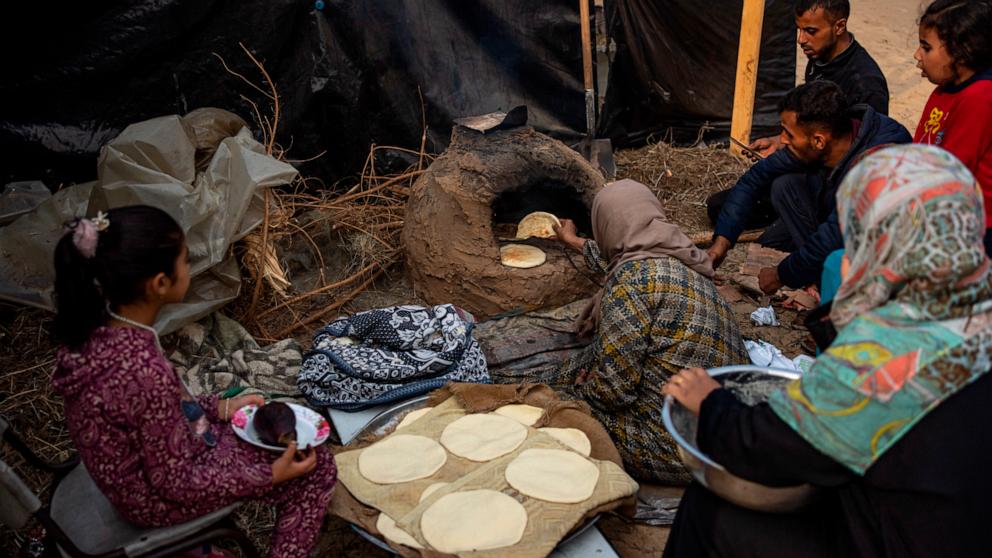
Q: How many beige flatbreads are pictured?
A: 11